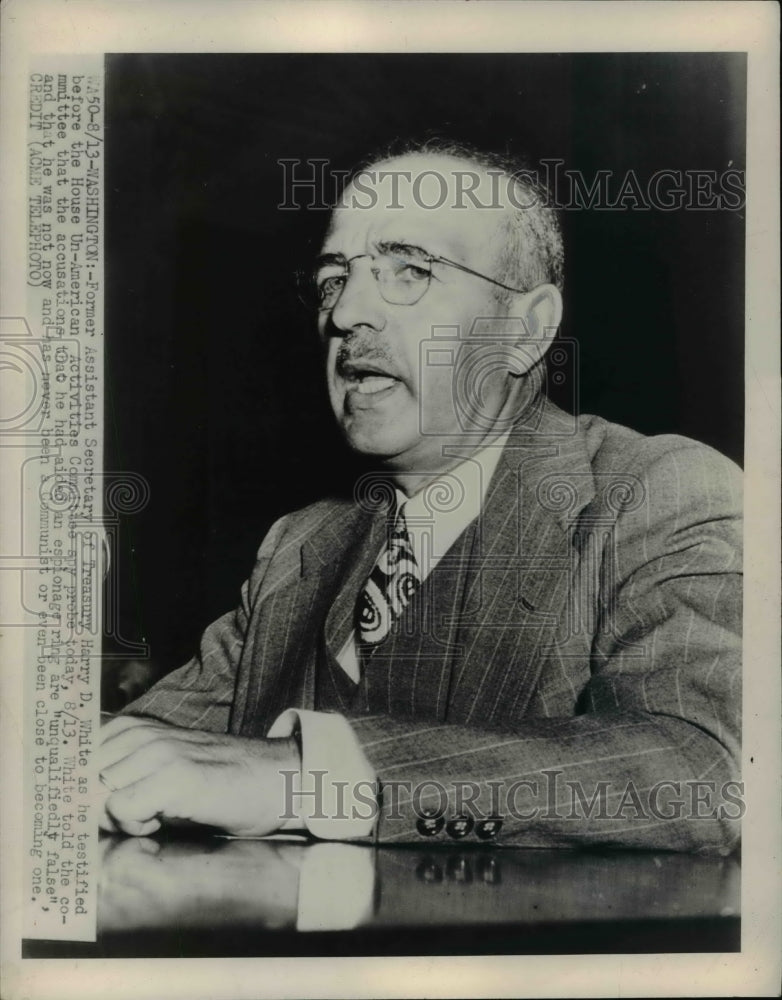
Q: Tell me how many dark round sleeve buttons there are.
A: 3